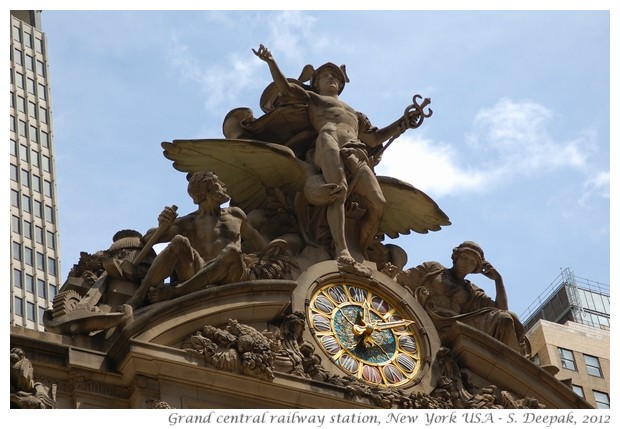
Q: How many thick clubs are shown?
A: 1